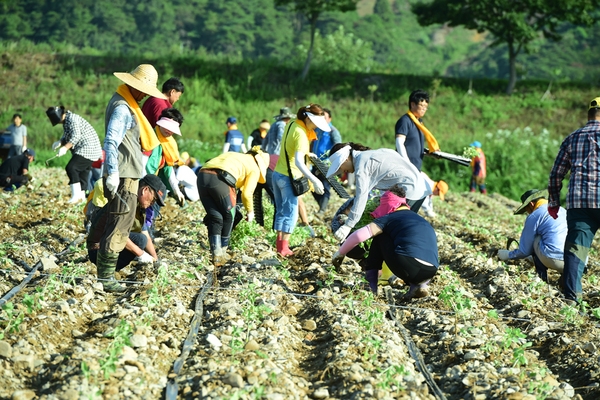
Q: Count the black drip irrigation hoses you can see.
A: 3